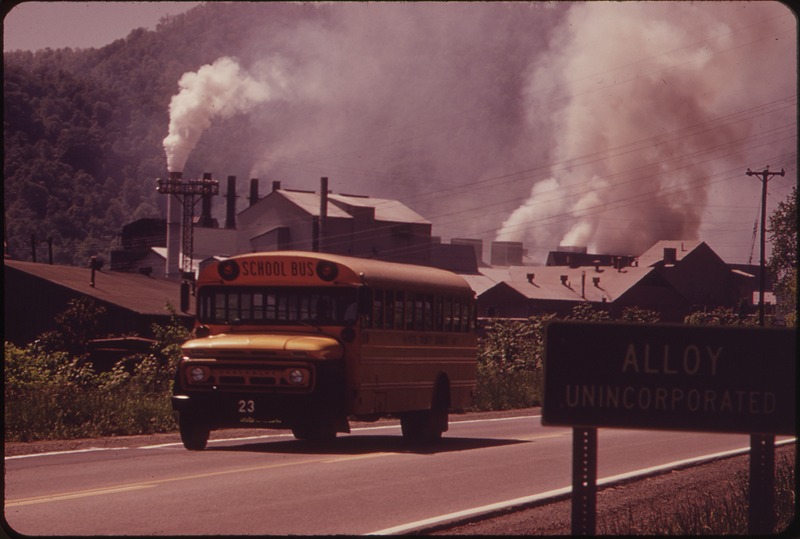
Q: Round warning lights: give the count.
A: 2